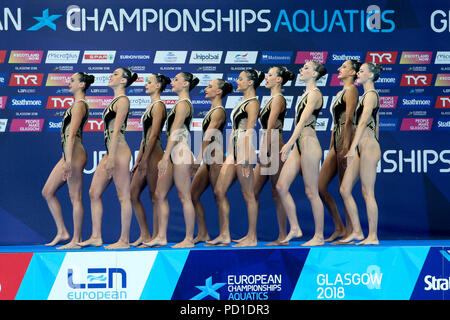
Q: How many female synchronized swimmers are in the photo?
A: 10